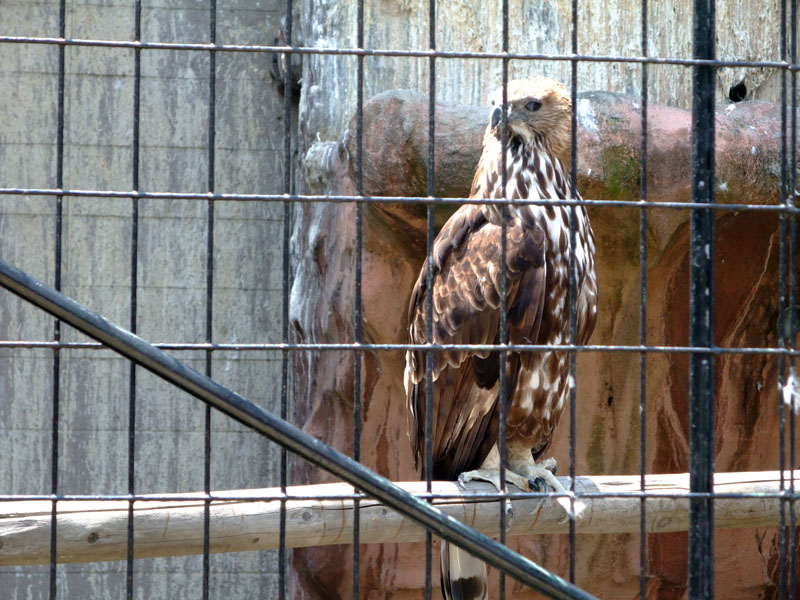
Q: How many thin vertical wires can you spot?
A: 11